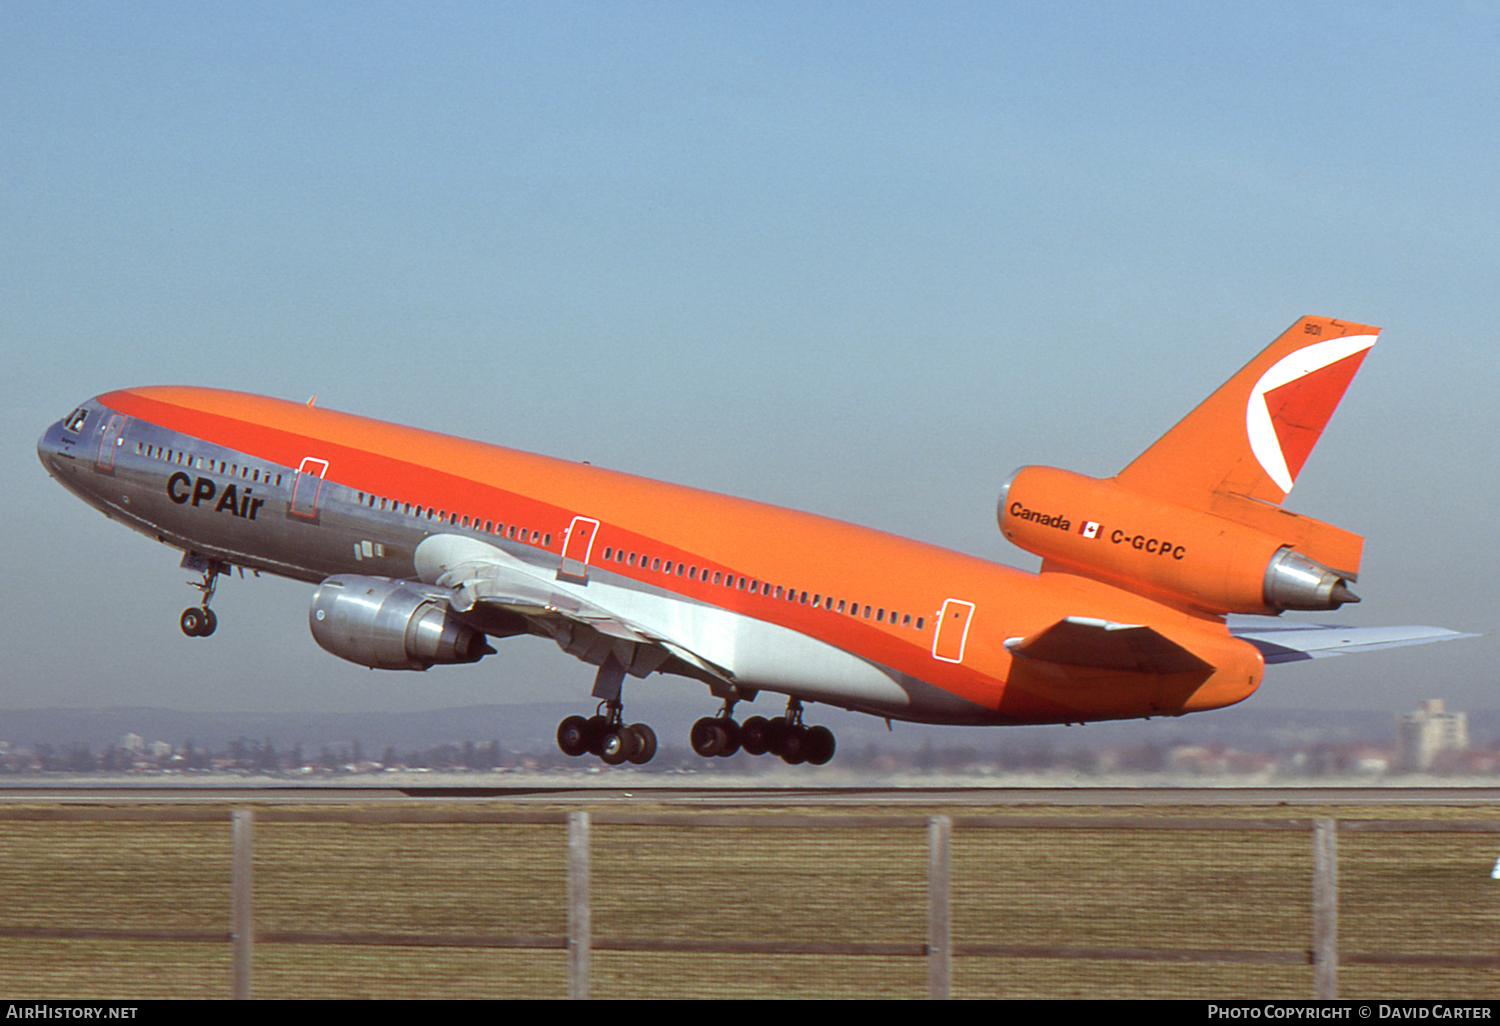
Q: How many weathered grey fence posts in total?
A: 4